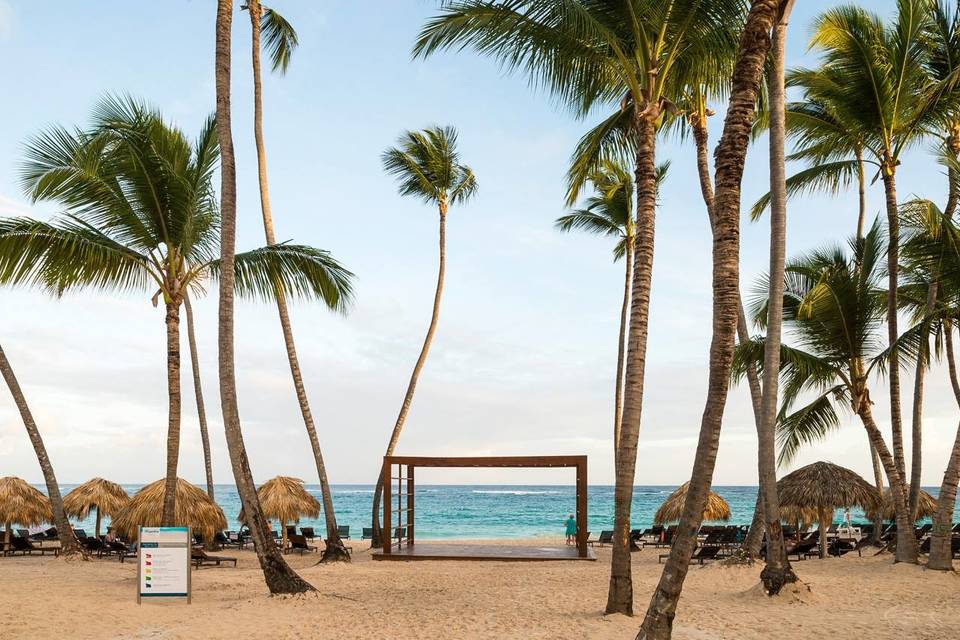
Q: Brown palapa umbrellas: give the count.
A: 8